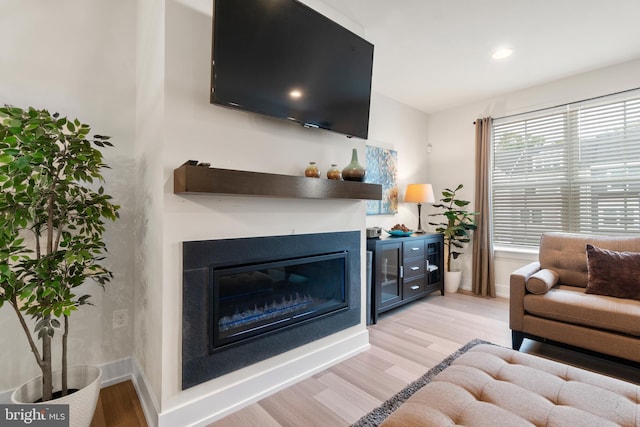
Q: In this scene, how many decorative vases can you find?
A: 3